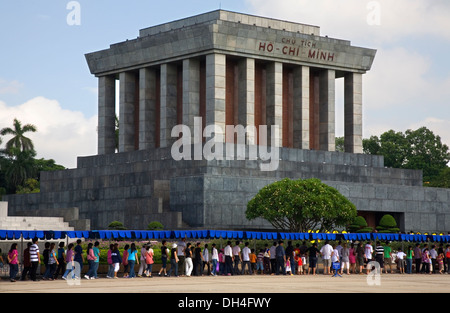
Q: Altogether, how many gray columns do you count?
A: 11